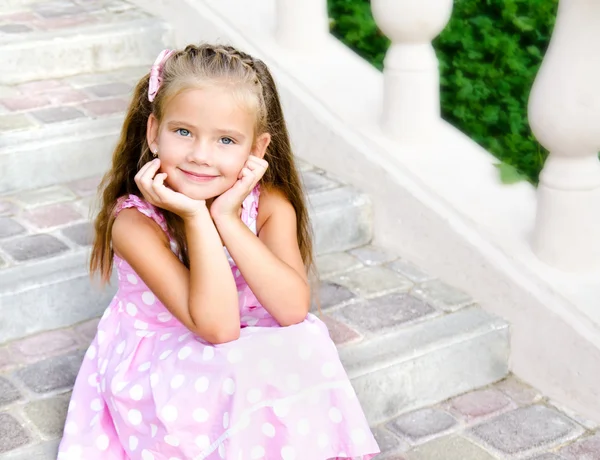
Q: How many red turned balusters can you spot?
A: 0